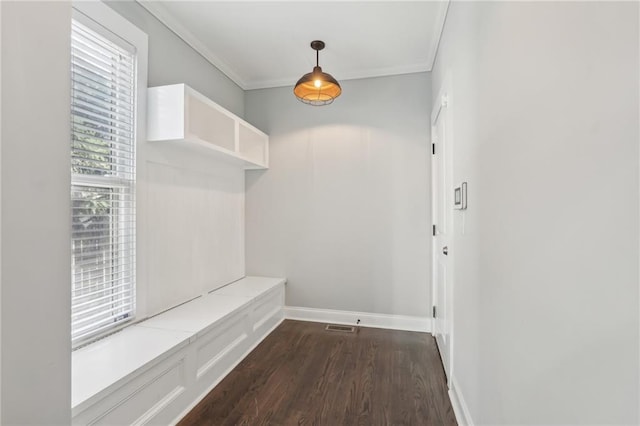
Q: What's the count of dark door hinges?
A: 3